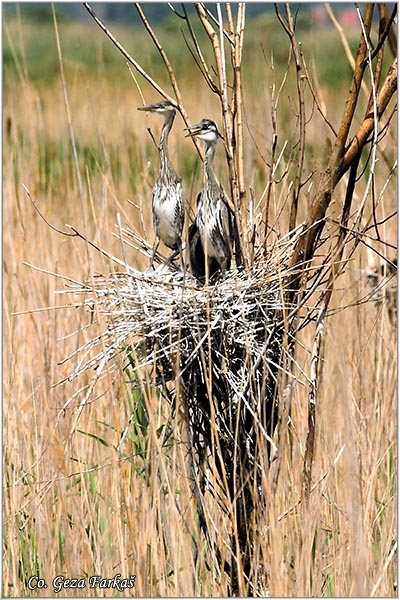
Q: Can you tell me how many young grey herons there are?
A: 2